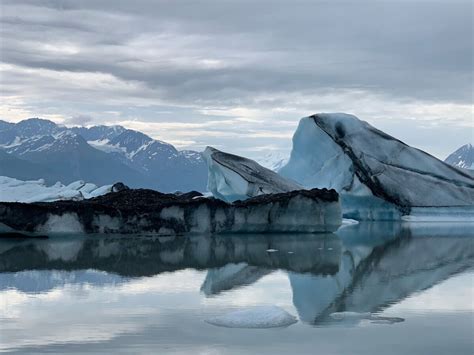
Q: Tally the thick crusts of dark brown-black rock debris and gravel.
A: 1